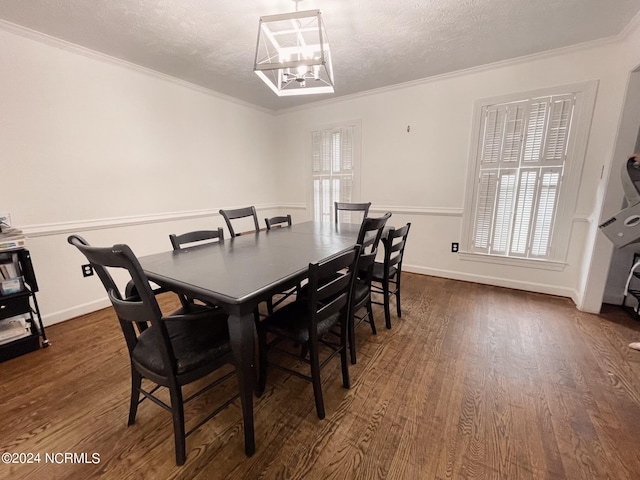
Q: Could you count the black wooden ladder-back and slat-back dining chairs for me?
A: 8